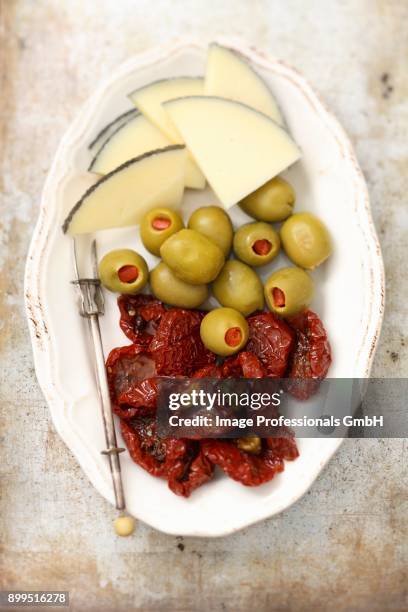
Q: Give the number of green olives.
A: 11